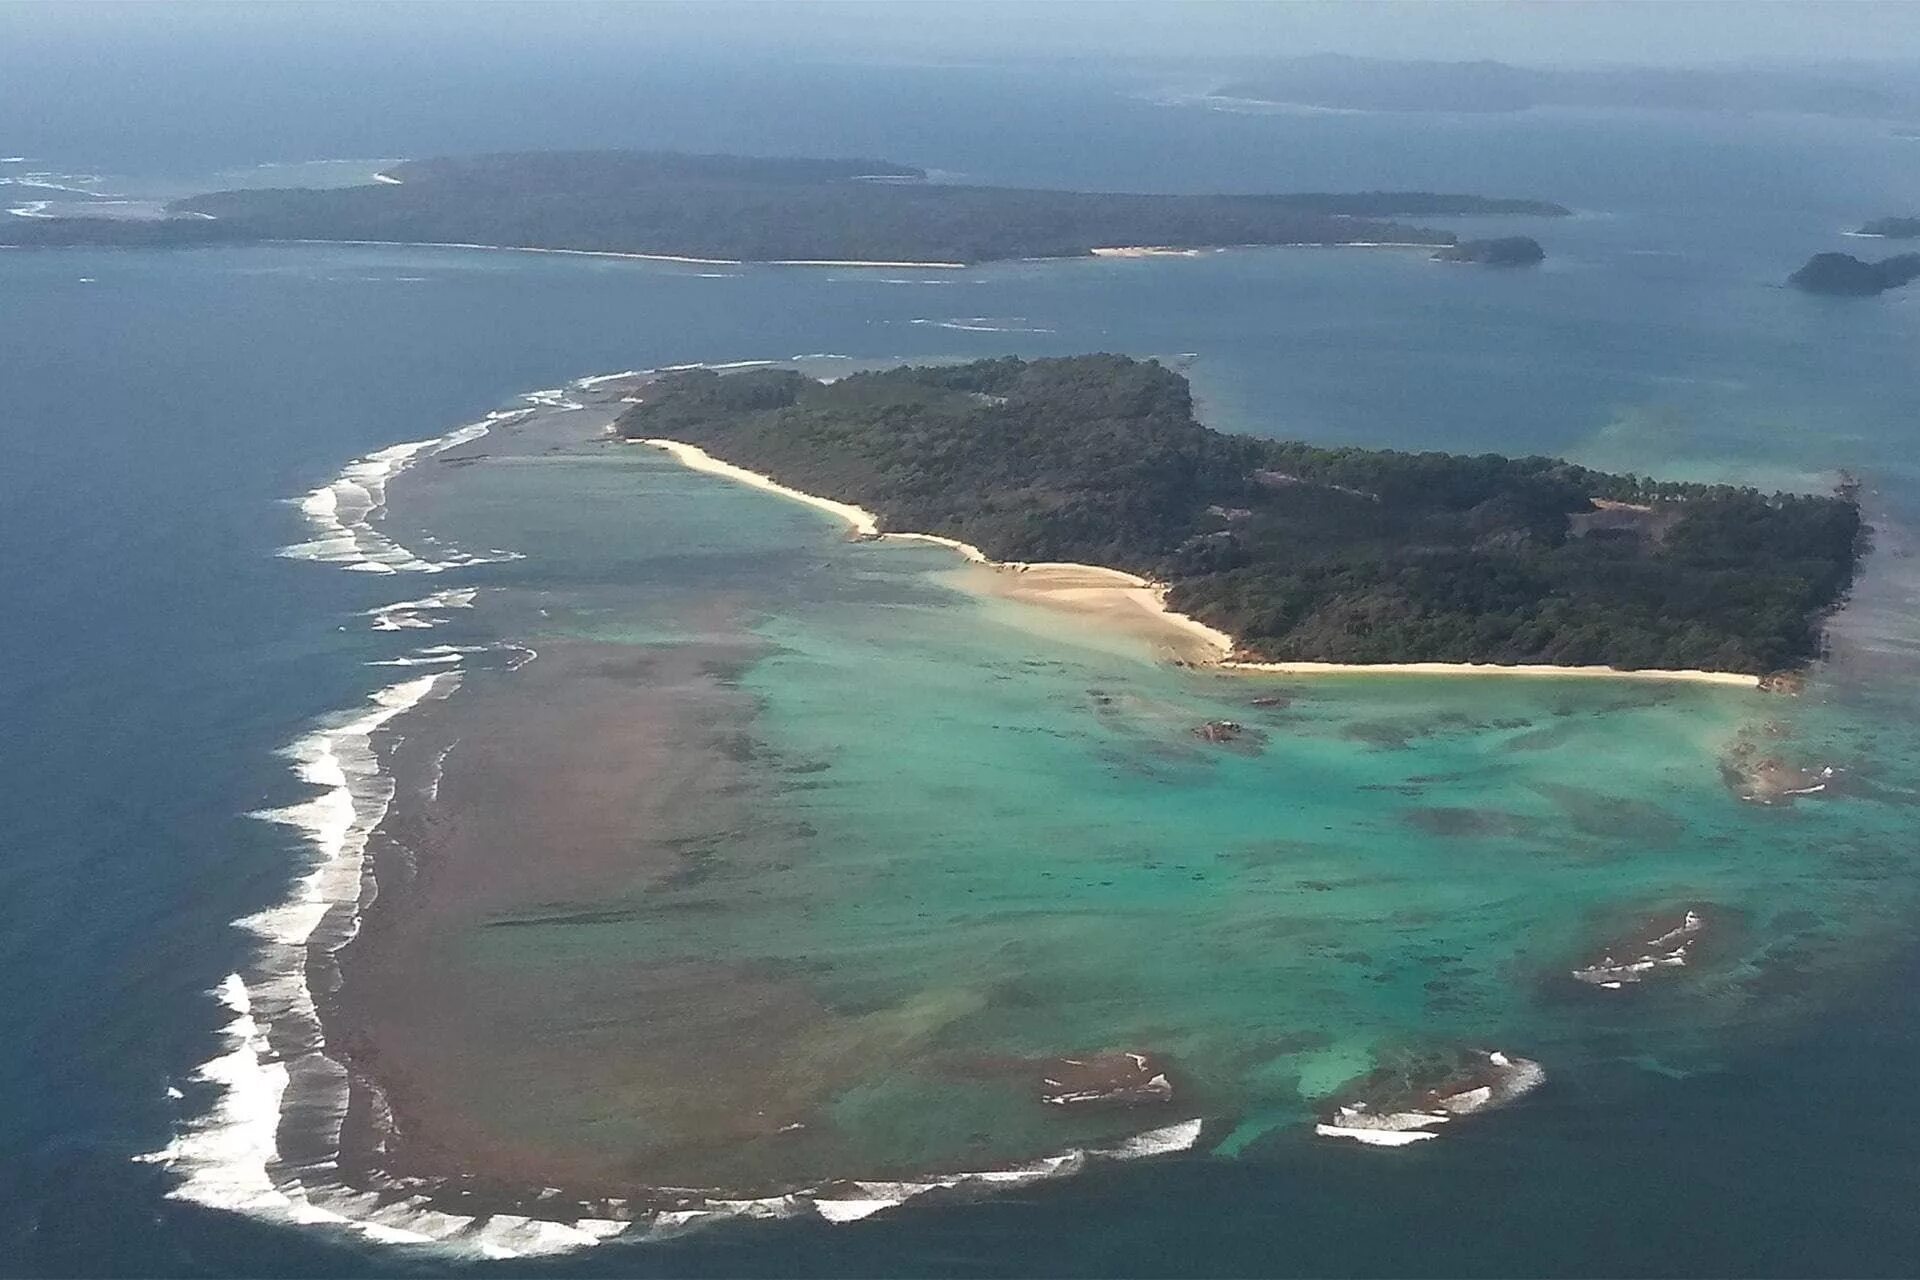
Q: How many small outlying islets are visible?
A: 3